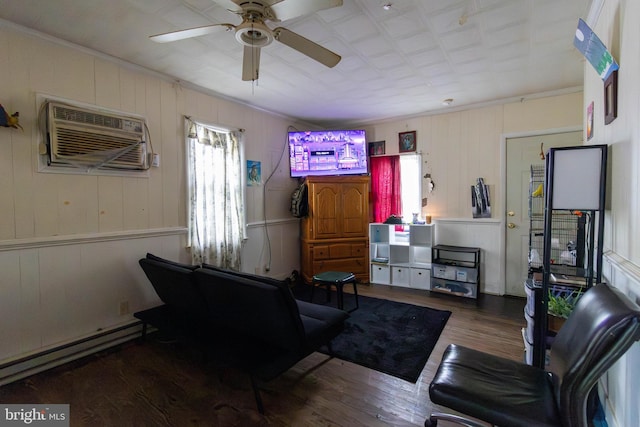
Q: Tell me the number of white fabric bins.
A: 3